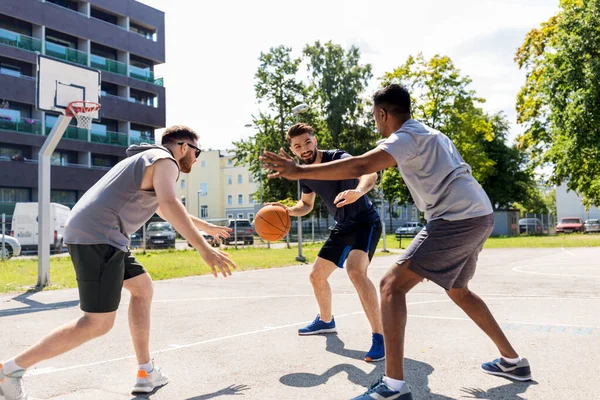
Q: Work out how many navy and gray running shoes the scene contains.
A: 2